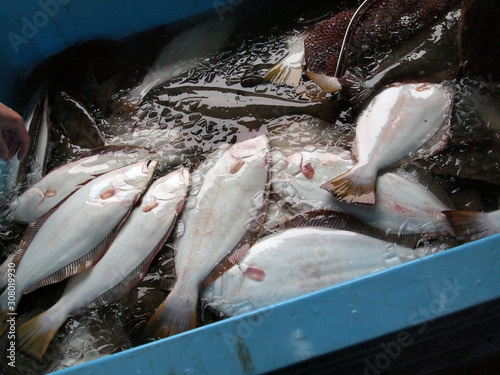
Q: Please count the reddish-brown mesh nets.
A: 1